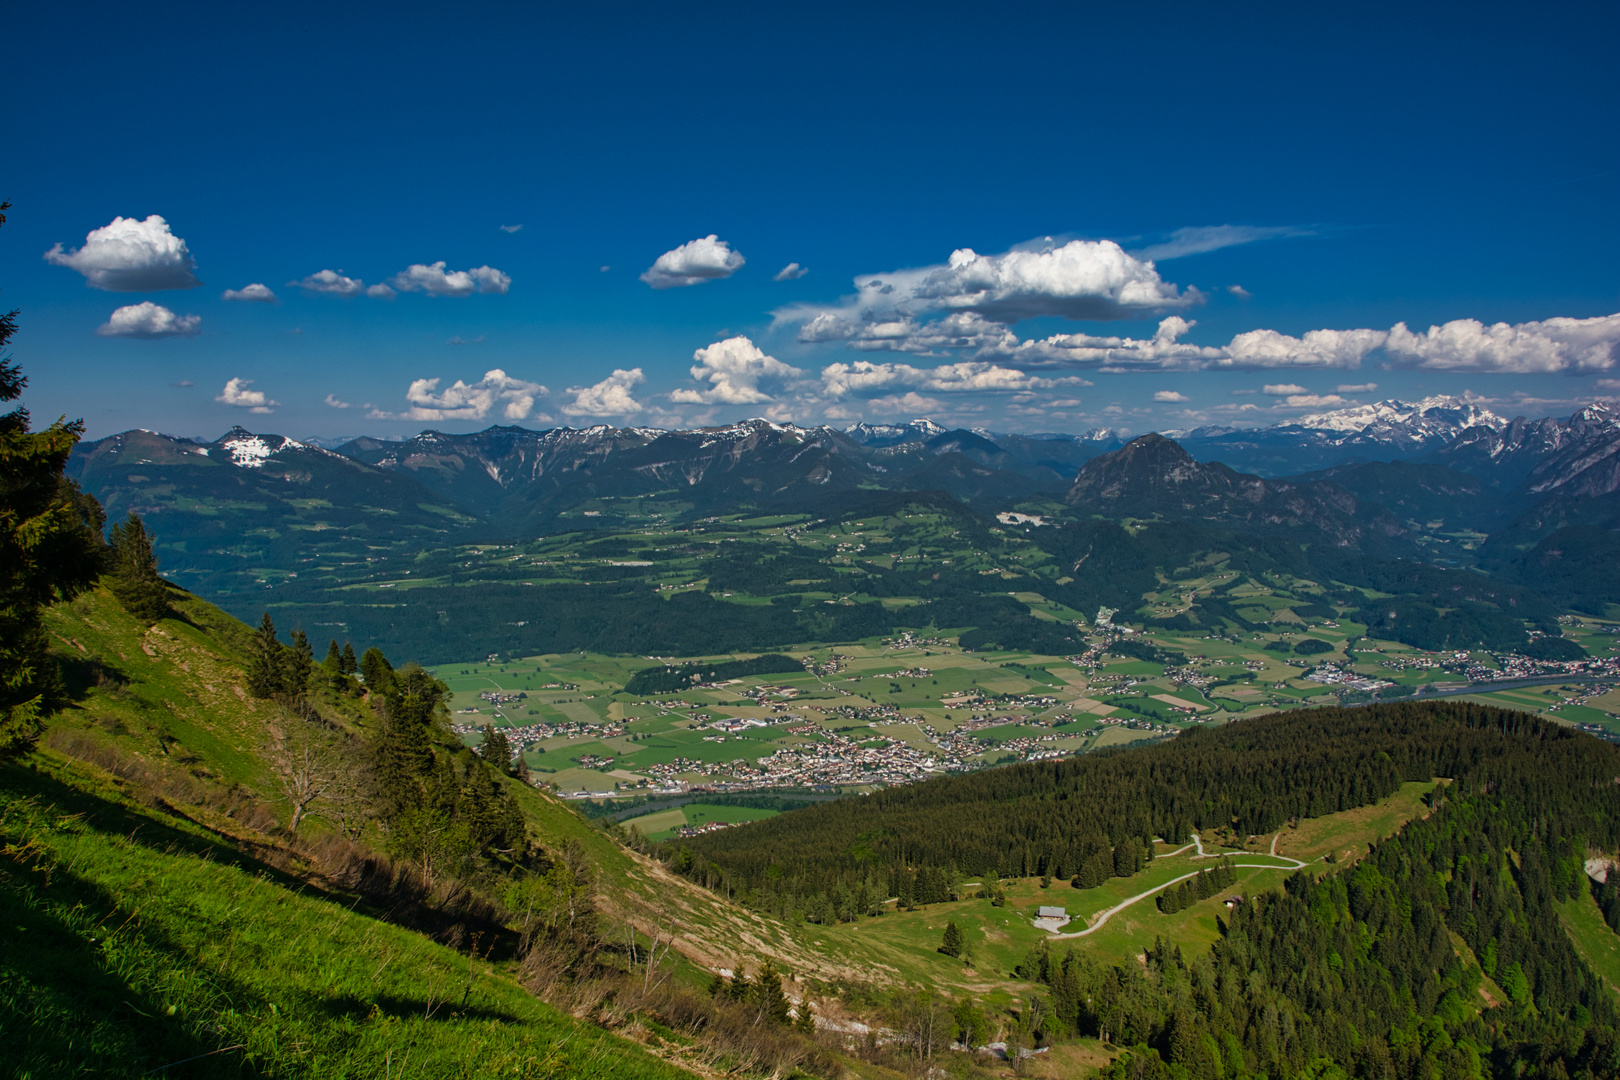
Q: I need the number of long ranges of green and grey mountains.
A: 1